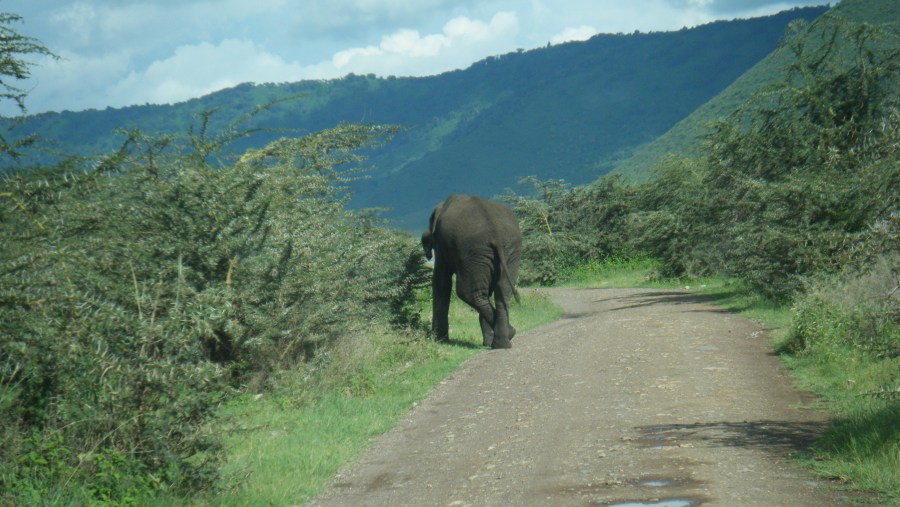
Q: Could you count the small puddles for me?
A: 2